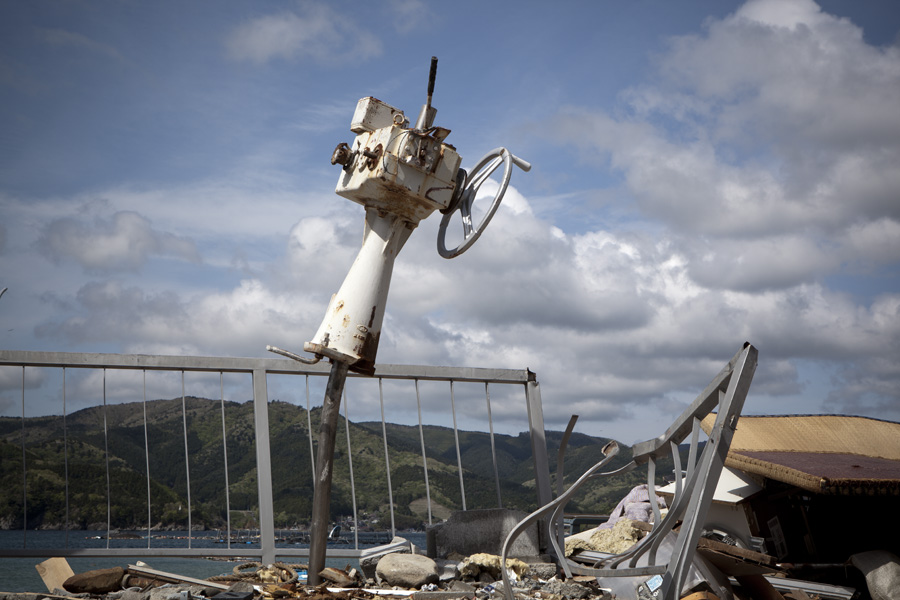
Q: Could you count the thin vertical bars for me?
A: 12